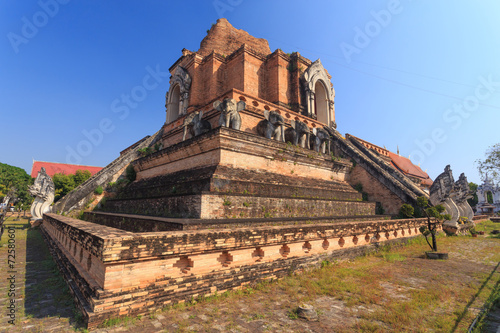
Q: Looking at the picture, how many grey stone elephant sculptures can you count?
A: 5